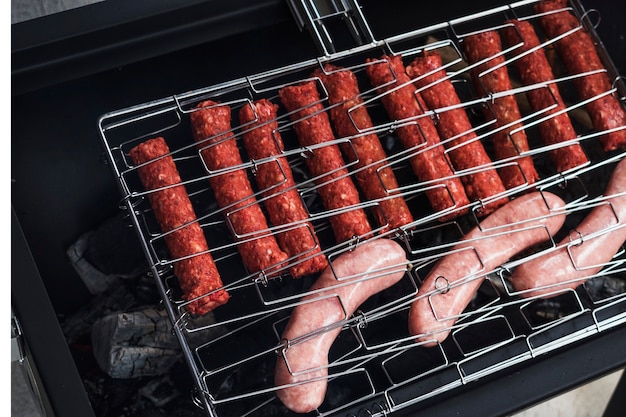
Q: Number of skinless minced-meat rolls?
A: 10